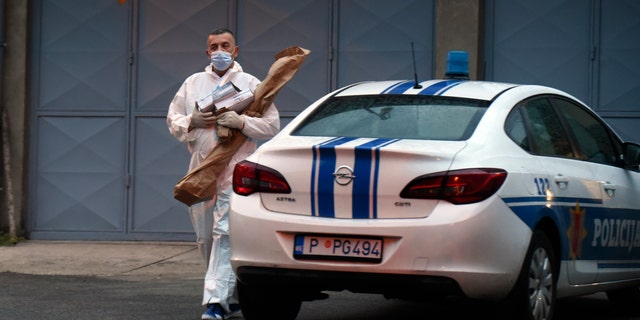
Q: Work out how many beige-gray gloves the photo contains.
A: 2